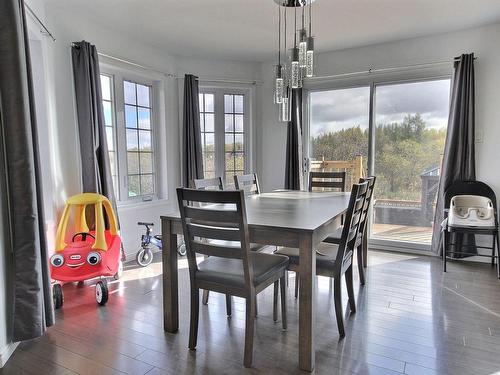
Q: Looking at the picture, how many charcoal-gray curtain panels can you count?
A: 5